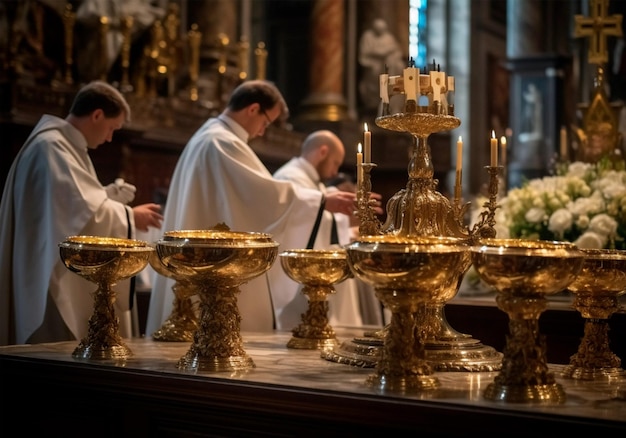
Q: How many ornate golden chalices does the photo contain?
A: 7